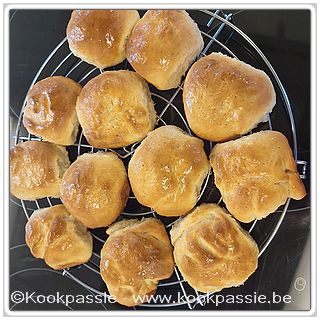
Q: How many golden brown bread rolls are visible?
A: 12